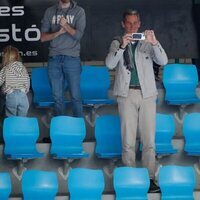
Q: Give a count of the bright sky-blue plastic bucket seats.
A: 13